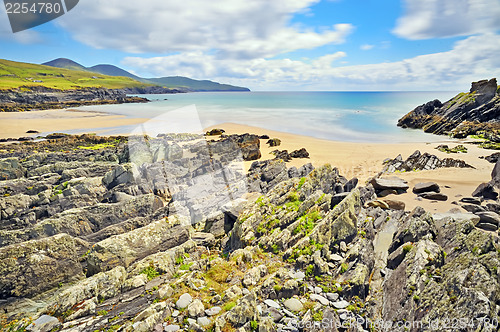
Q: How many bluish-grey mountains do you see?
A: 3